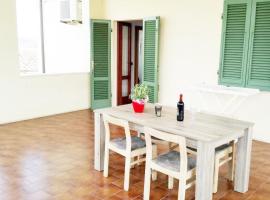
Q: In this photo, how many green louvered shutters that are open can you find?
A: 2